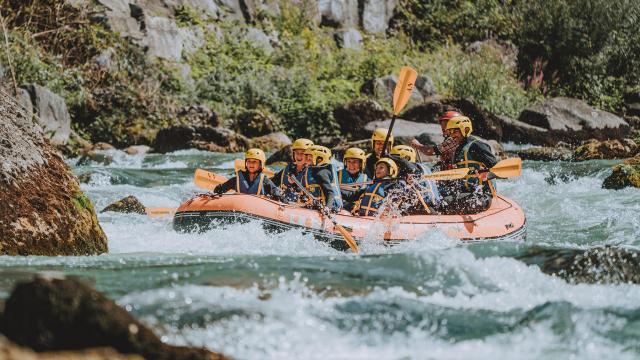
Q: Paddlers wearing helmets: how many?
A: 9